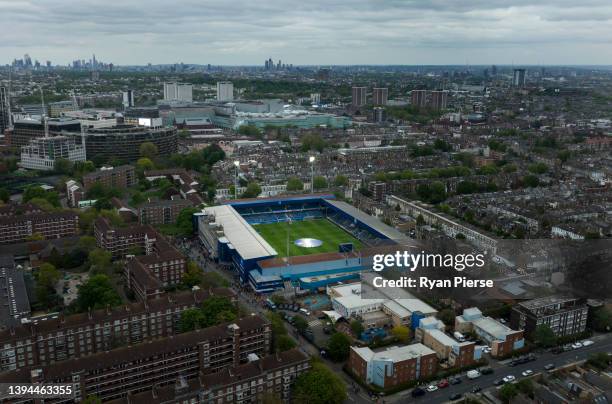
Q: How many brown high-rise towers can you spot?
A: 4